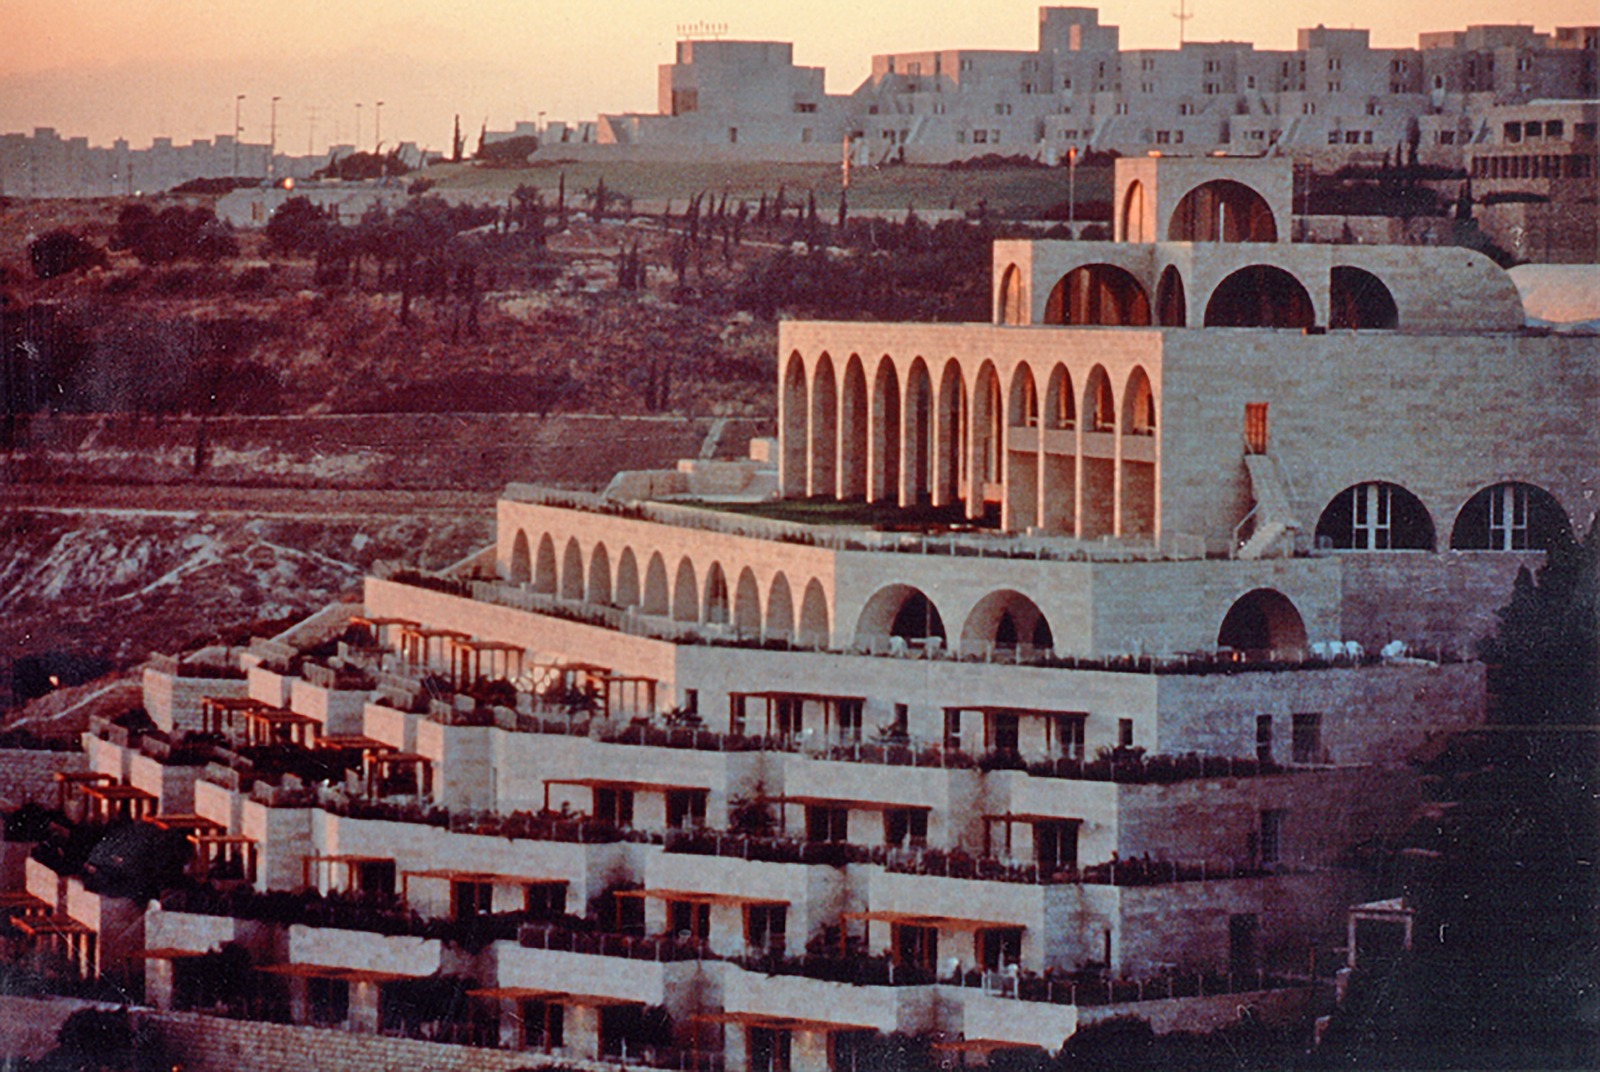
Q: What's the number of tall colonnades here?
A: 11